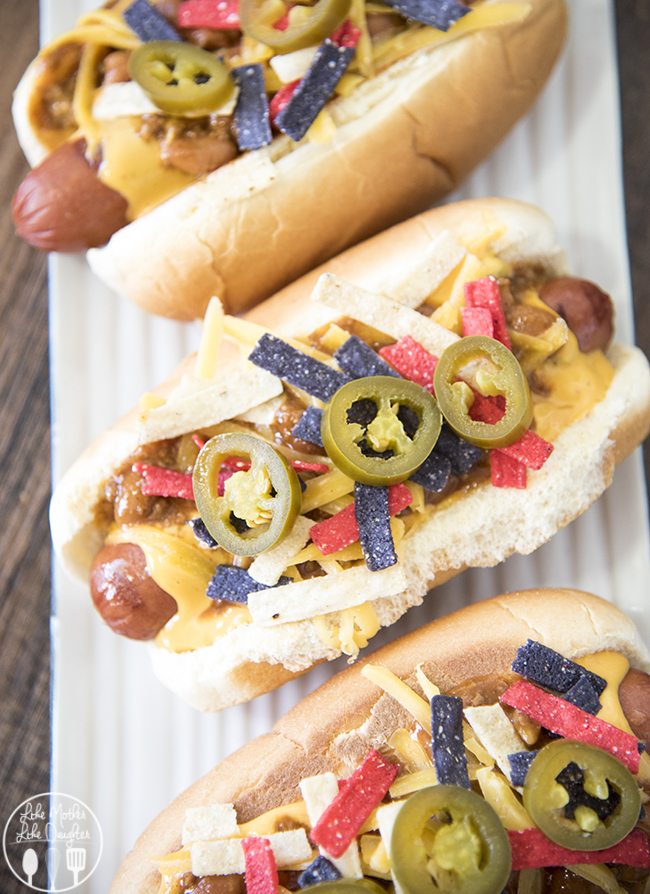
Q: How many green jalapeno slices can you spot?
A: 8